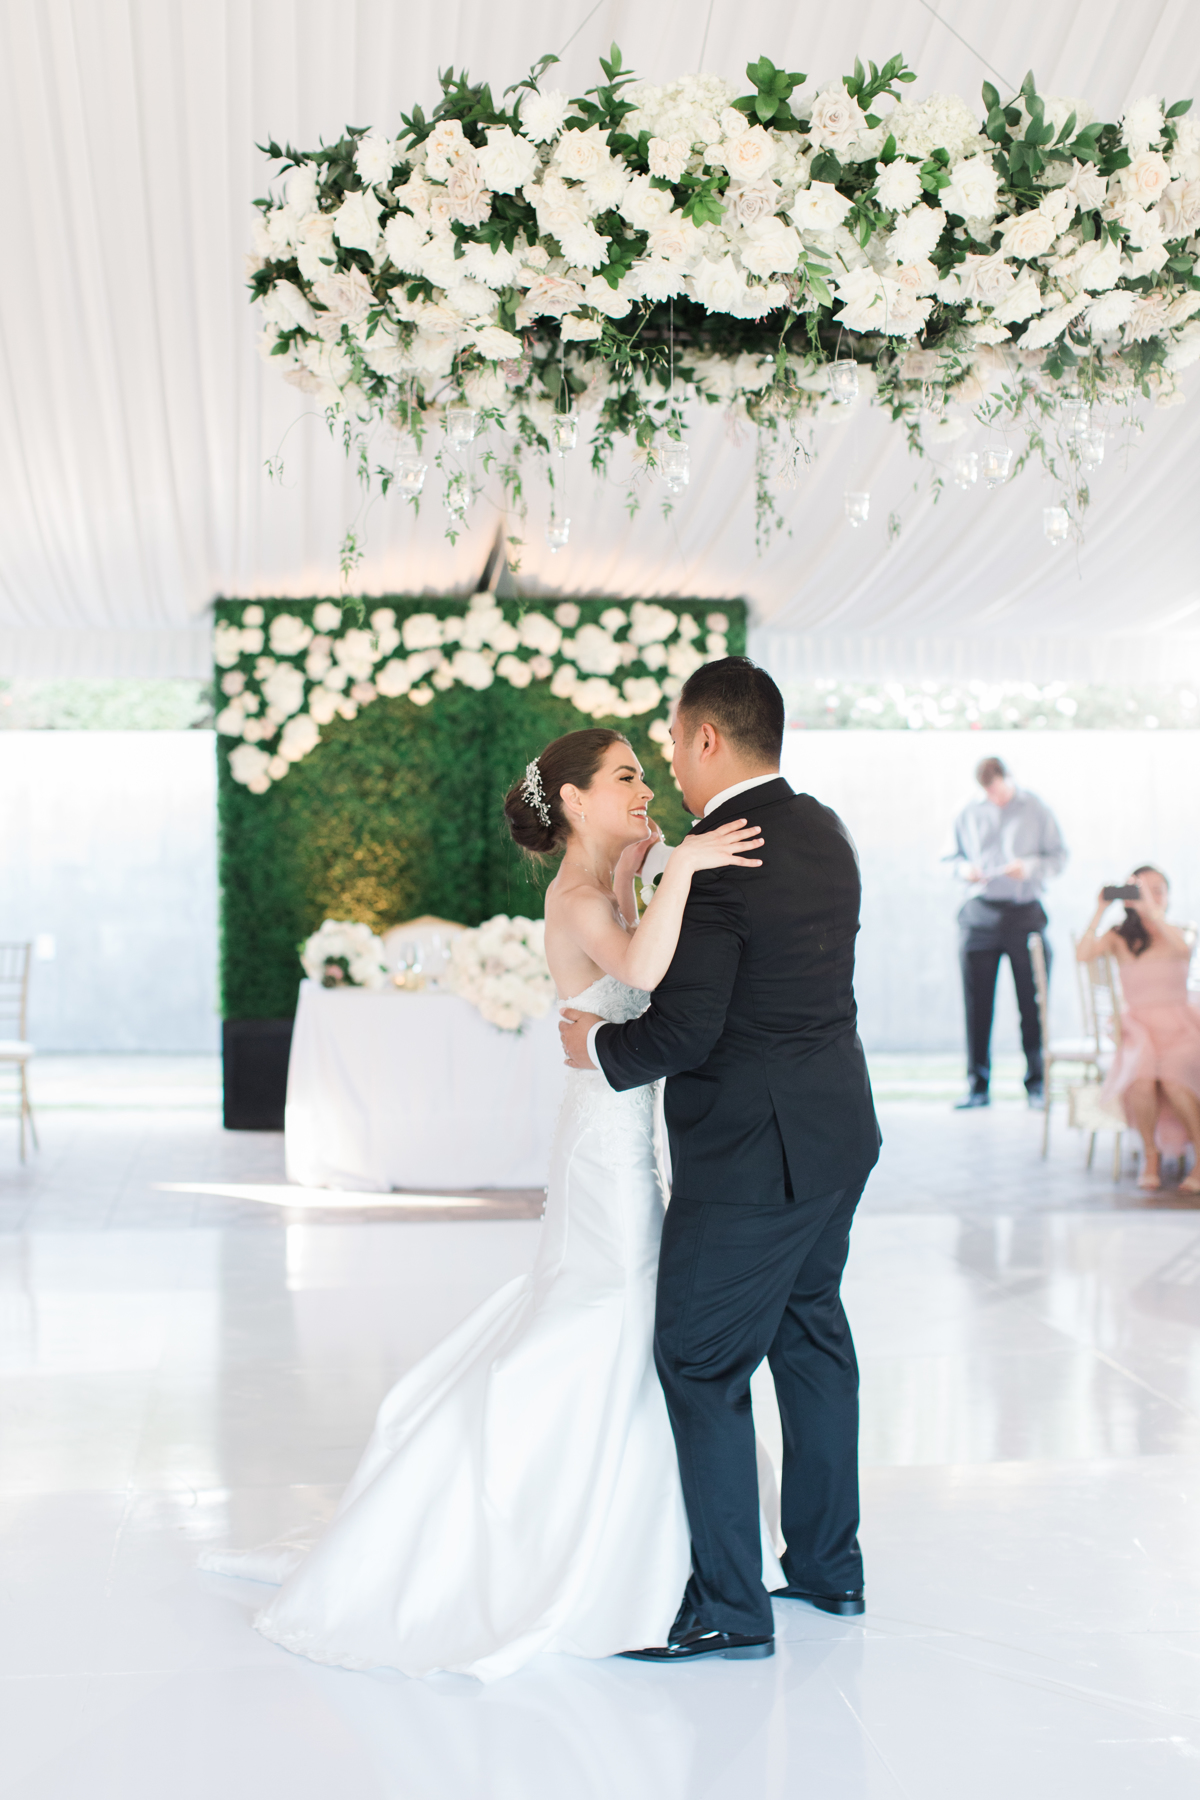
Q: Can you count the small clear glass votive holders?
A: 13